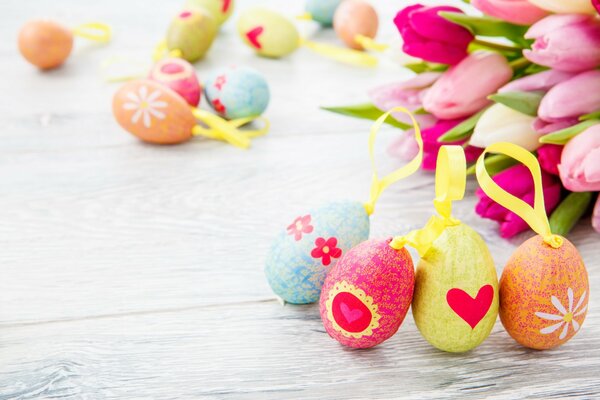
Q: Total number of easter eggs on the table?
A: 13